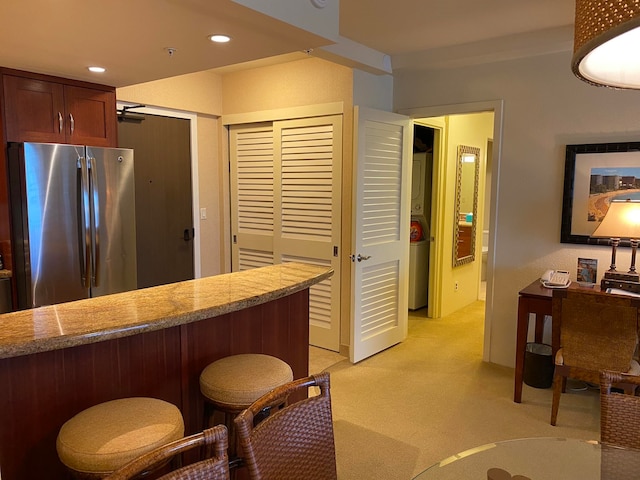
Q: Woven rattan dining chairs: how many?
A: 3